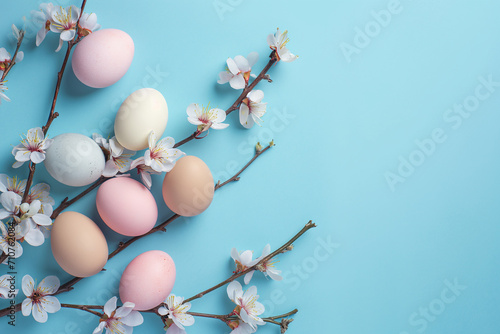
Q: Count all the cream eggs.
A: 1